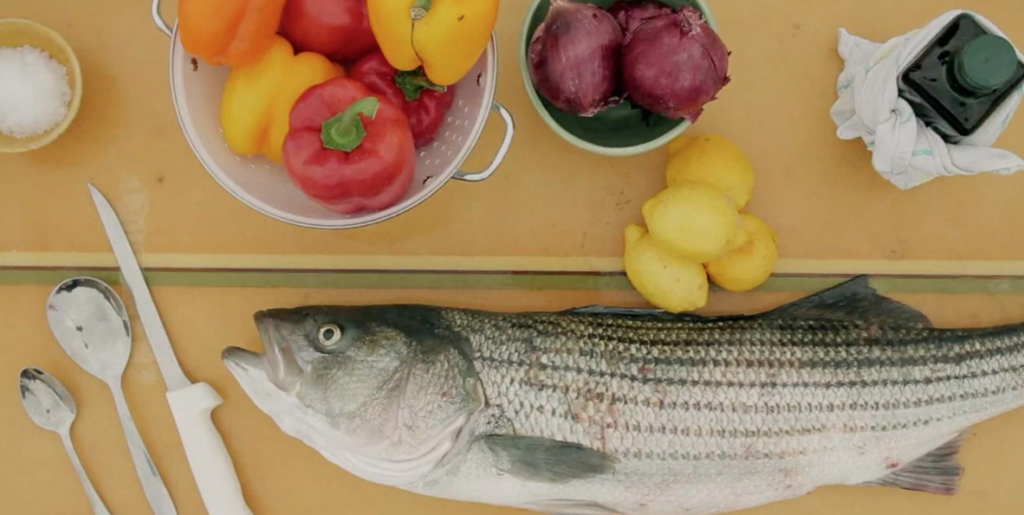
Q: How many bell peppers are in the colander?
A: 6